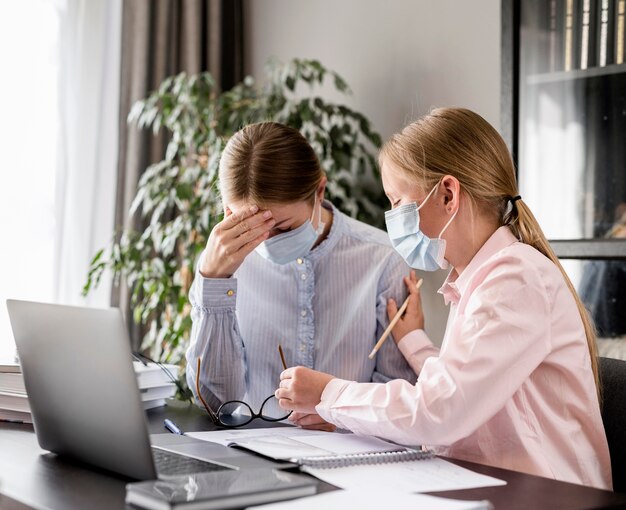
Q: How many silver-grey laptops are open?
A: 1